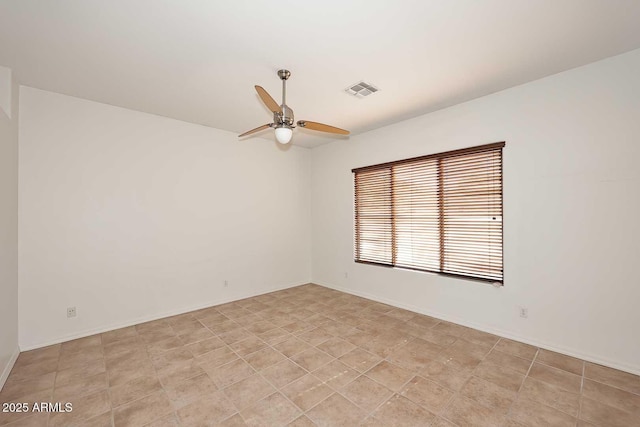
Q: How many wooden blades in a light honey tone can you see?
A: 3